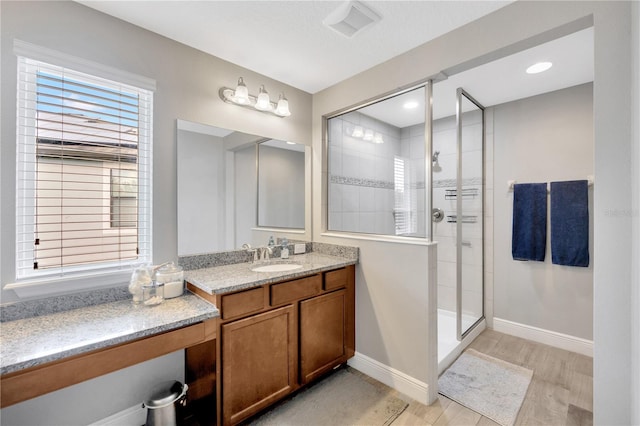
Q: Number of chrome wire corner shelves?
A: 2